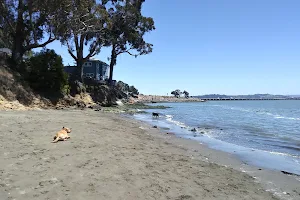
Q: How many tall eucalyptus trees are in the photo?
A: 3